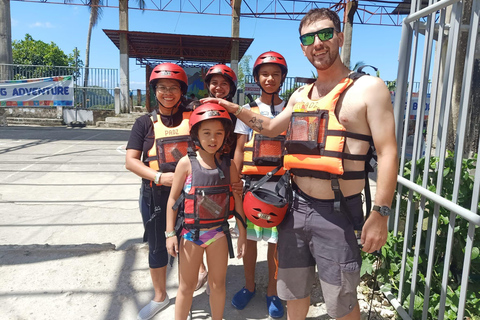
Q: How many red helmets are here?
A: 5